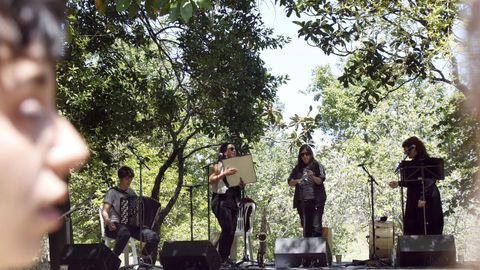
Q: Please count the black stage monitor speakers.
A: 4